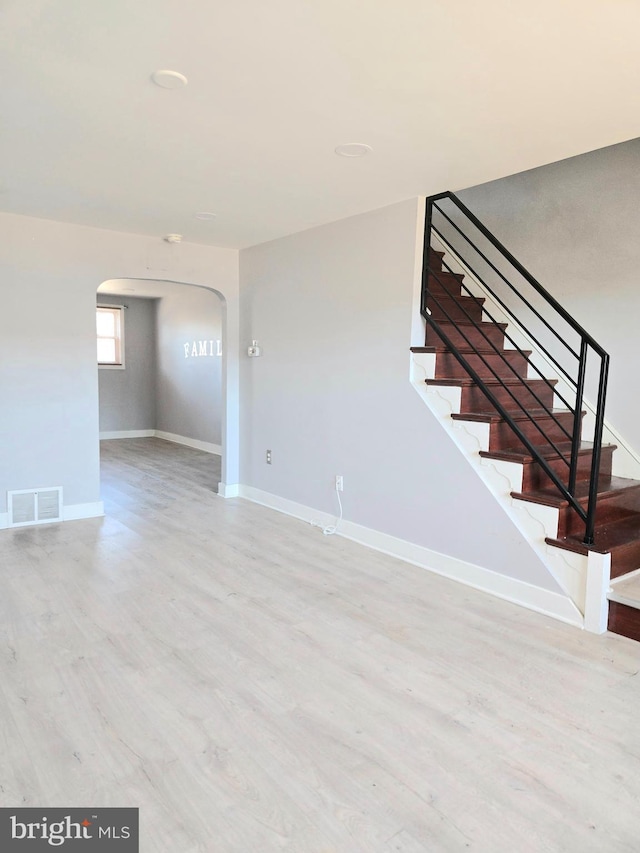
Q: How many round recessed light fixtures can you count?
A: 3